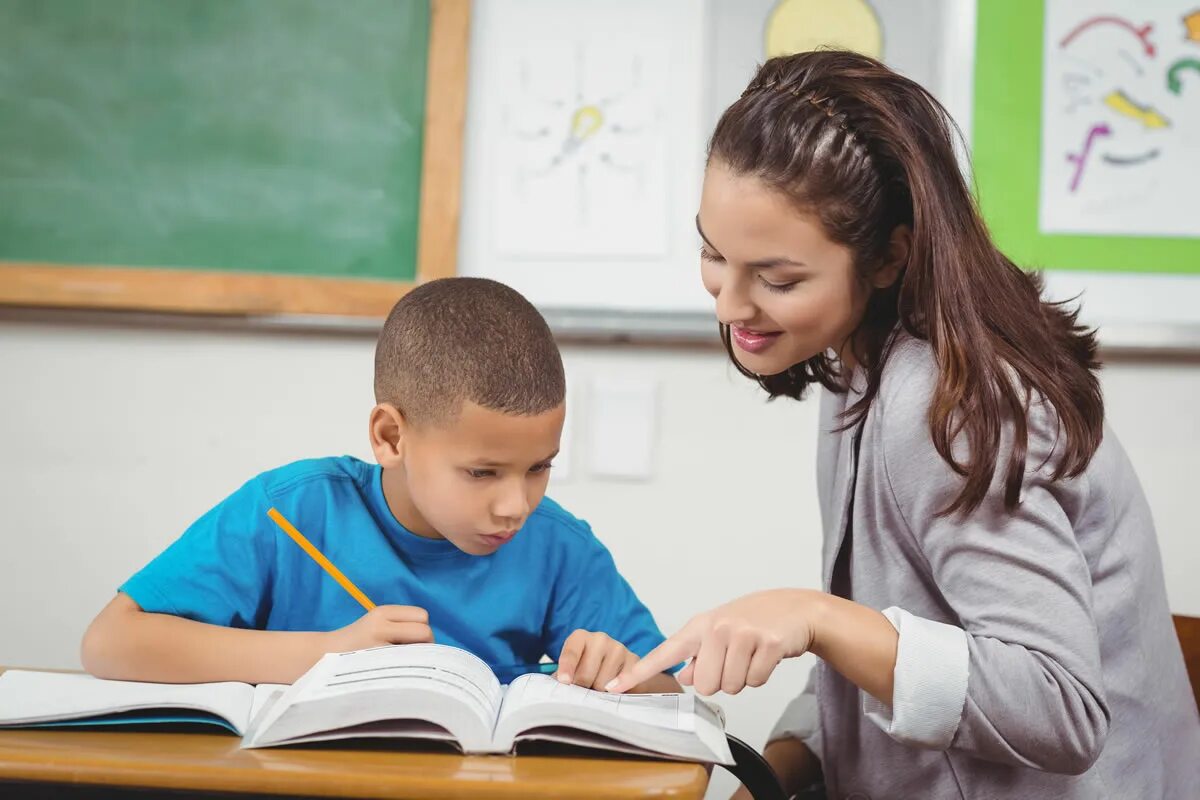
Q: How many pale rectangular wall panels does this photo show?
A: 2